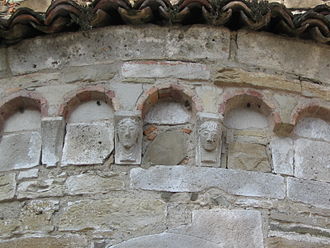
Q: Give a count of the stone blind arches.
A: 5